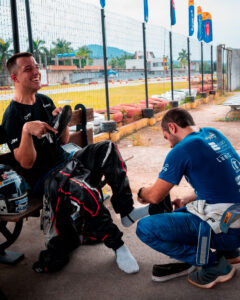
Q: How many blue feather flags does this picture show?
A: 6